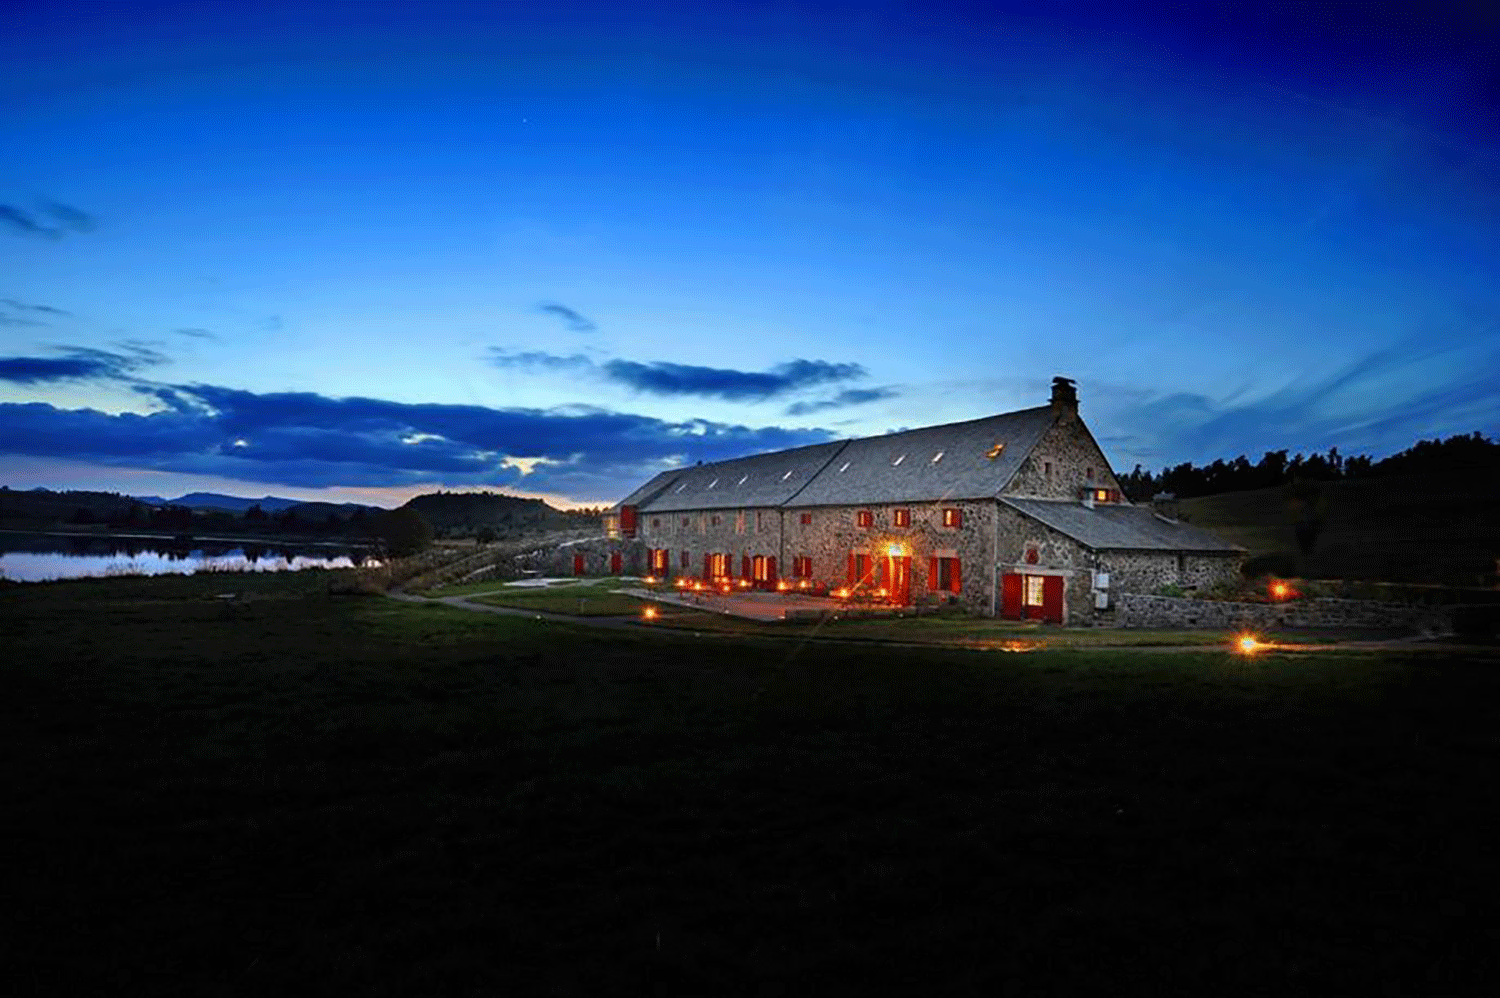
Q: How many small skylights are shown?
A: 8